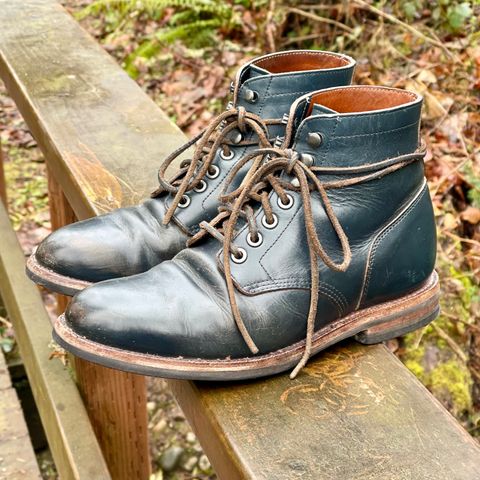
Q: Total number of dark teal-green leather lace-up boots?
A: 2